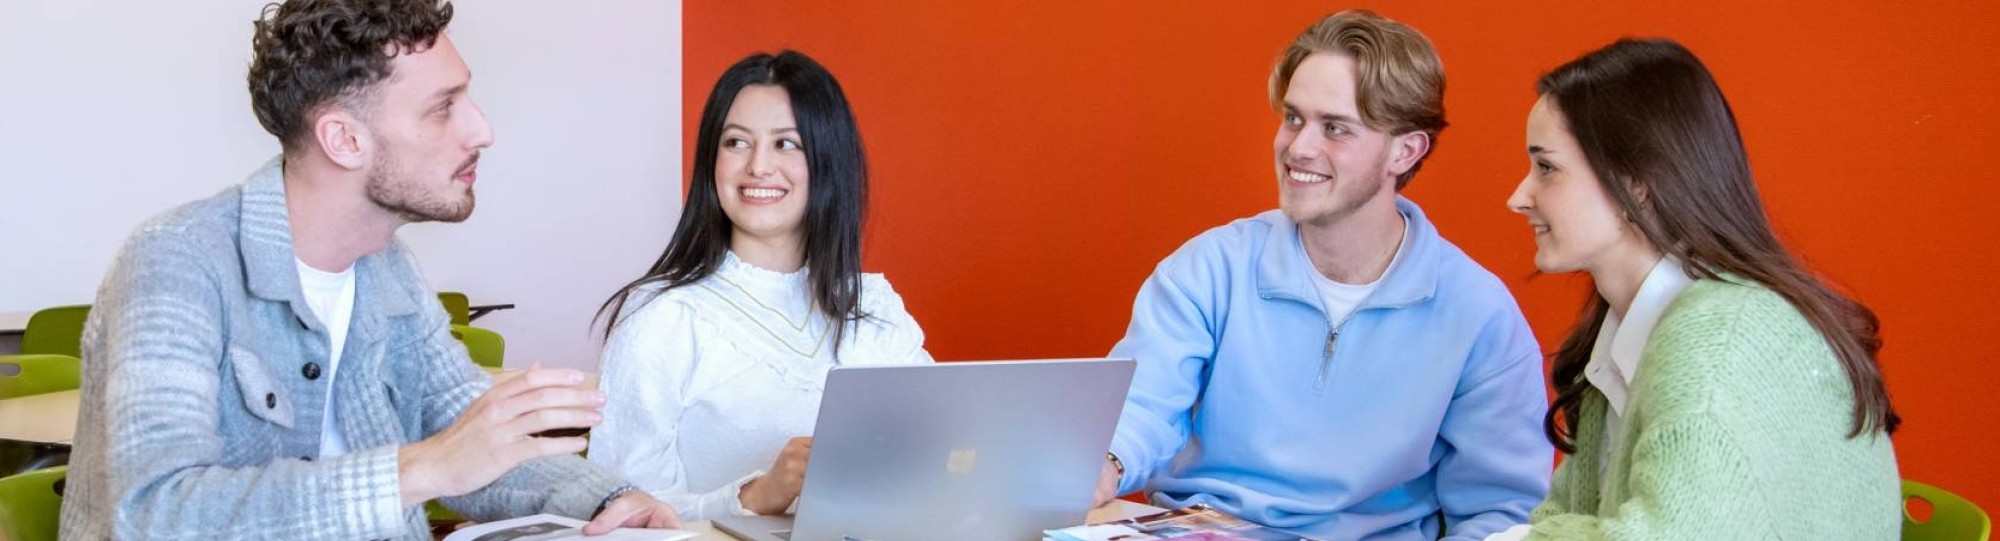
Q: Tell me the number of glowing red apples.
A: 0